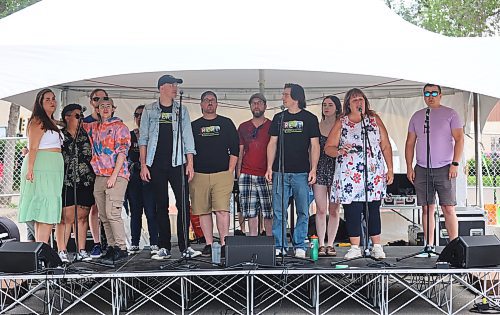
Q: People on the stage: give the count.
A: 12